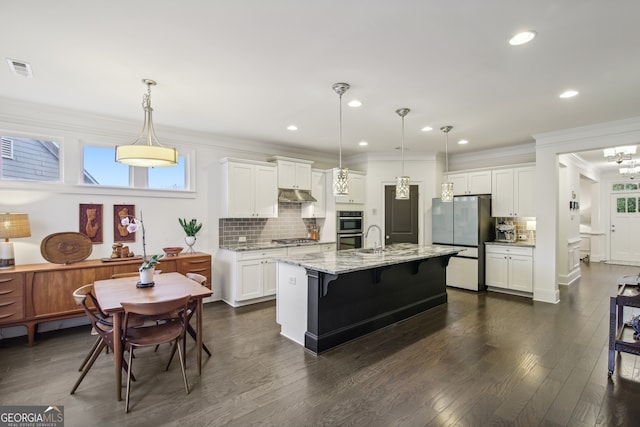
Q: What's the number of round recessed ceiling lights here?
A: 7